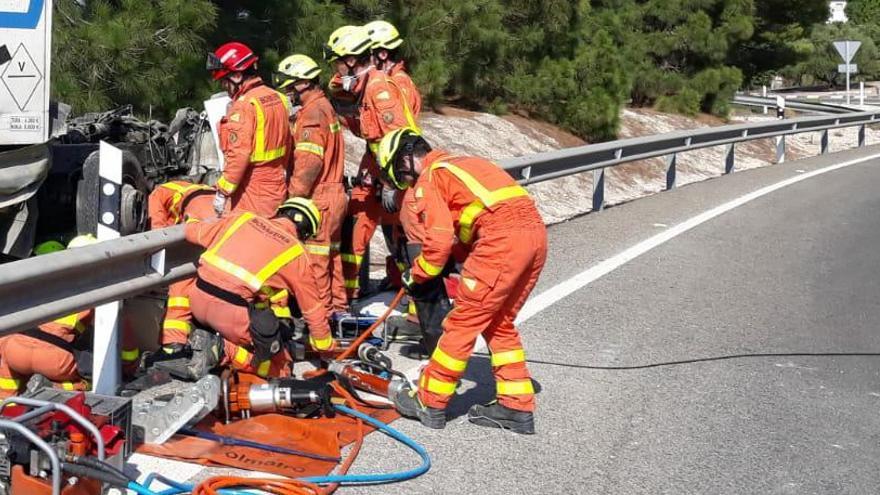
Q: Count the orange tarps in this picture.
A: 1